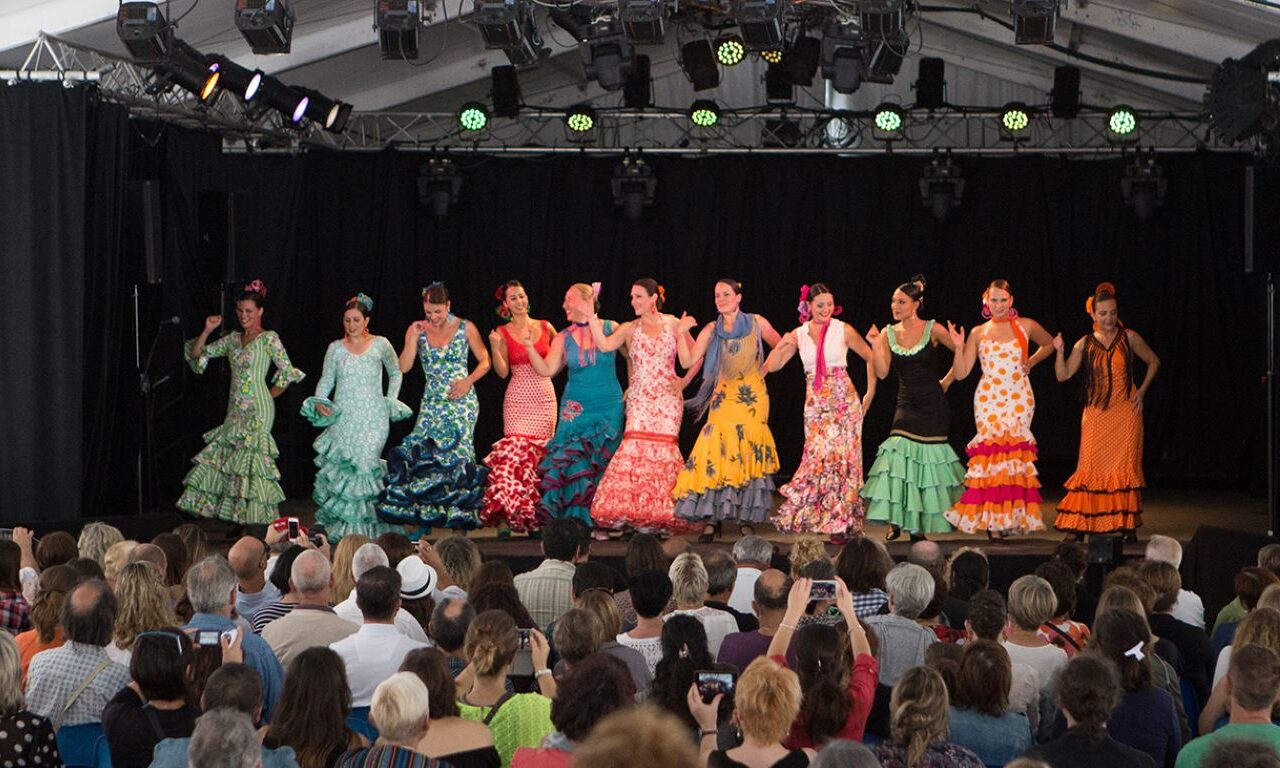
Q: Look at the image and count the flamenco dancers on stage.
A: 11